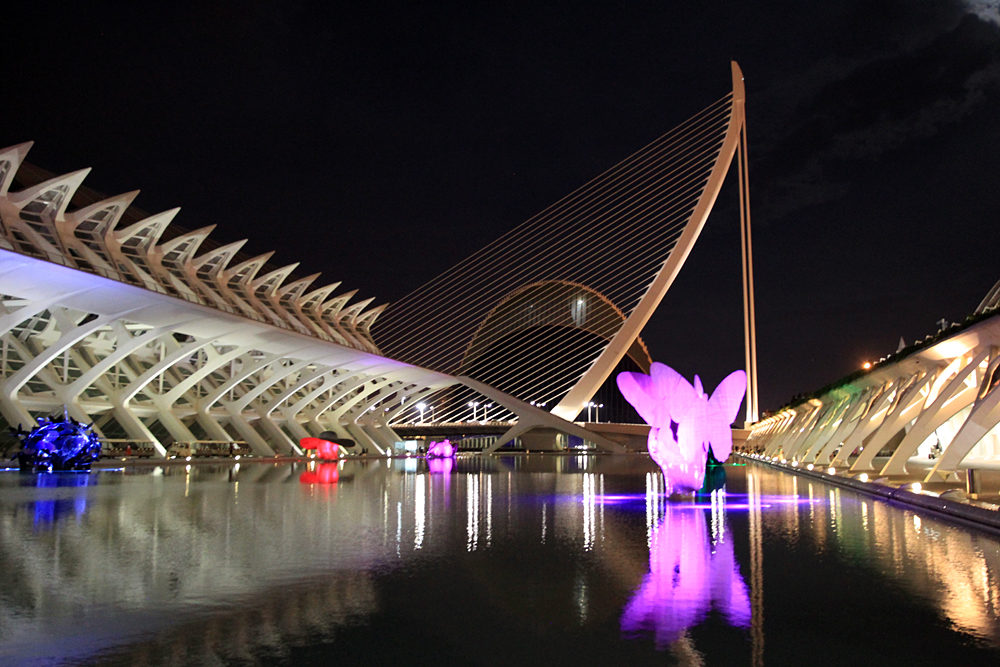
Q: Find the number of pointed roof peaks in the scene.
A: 13